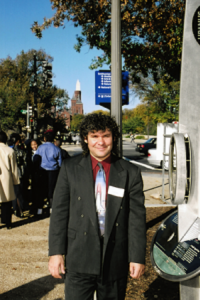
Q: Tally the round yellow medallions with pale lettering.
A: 0